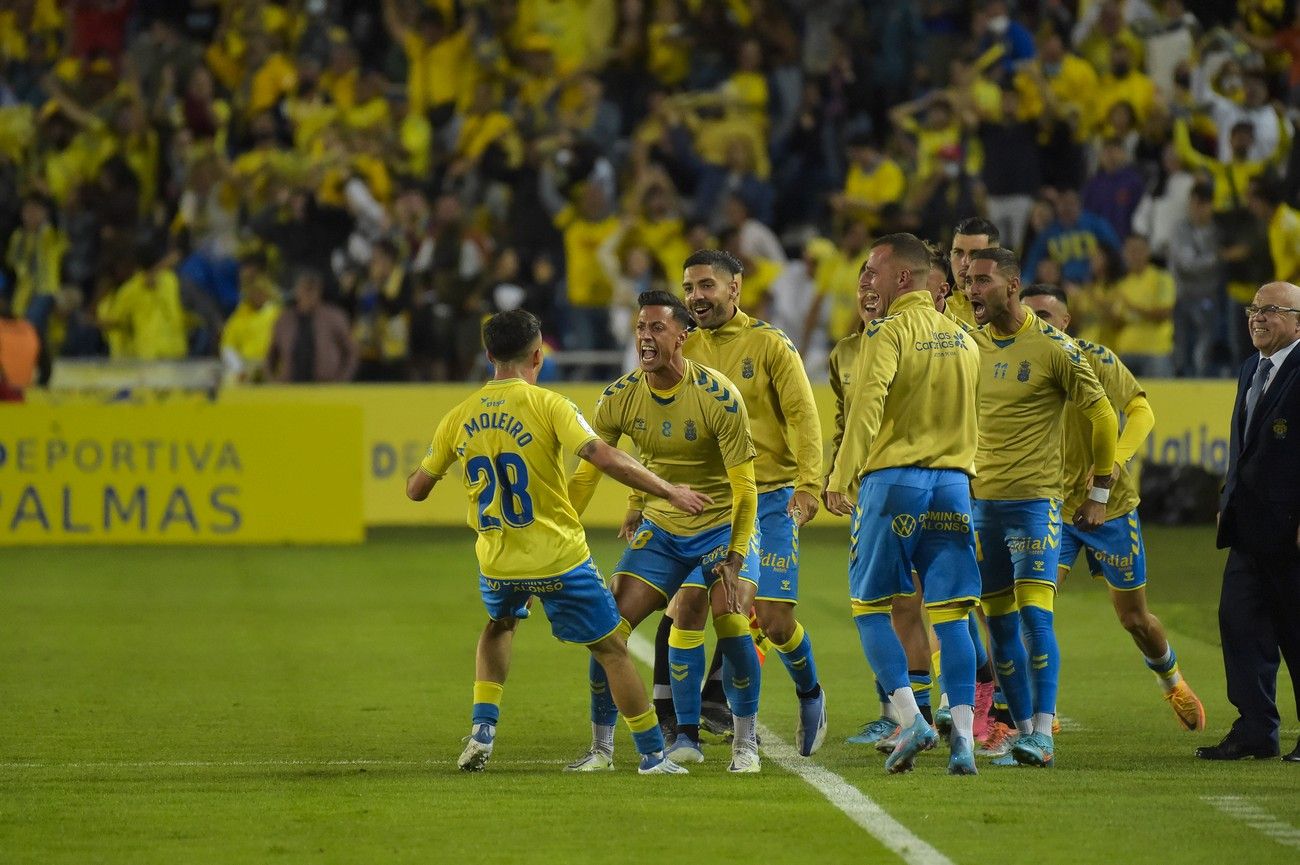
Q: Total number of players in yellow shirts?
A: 9